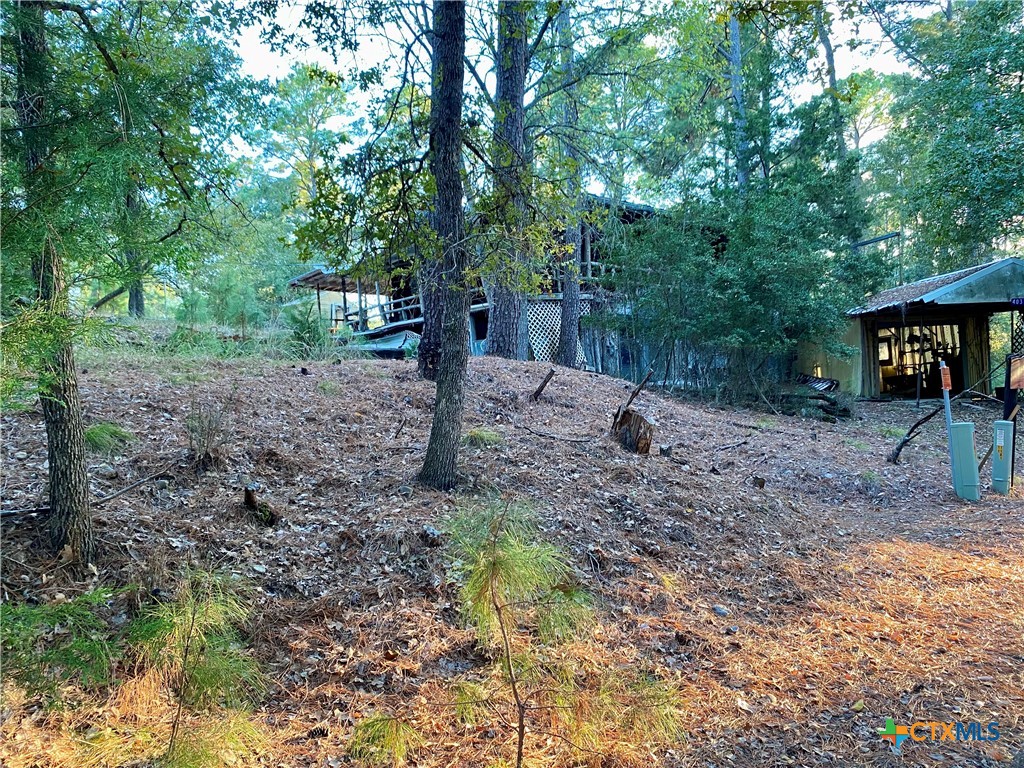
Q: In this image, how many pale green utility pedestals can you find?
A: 2